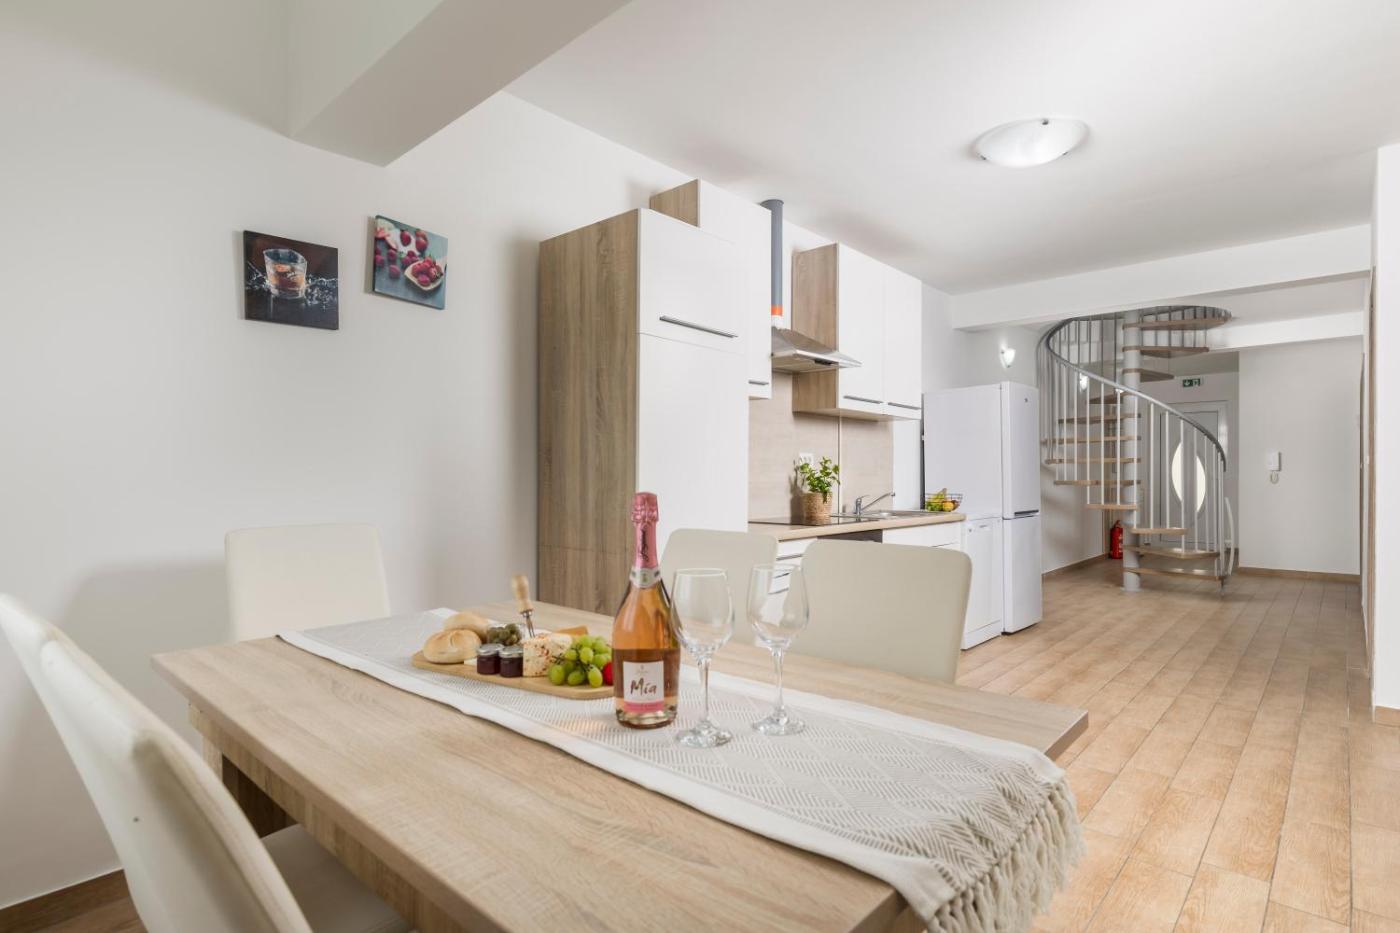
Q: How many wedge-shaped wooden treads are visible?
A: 12